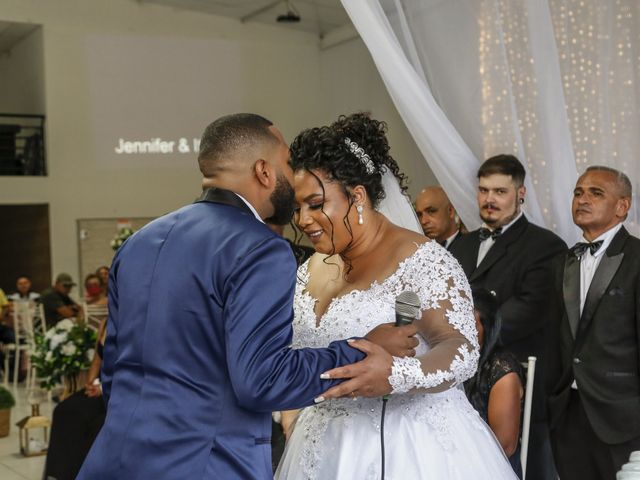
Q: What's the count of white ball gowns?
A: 1